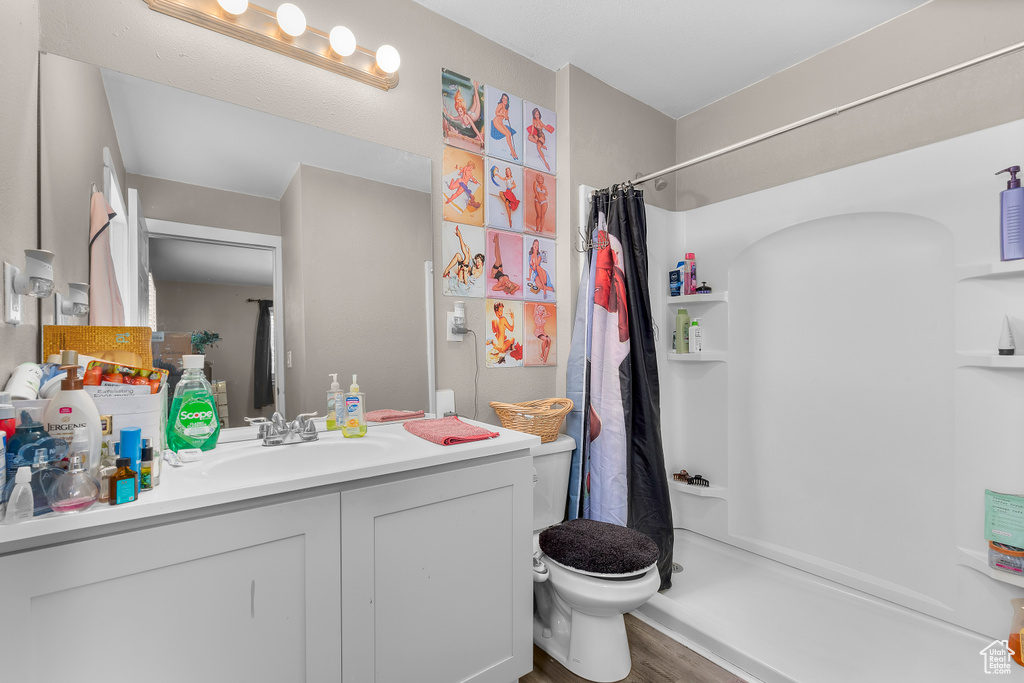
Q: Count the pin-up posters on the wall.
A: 11